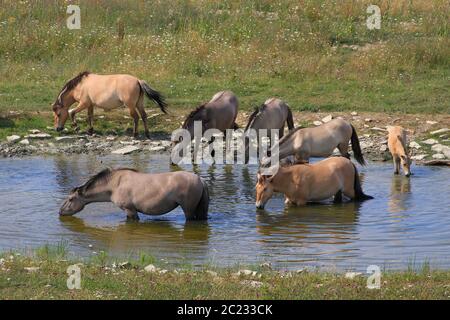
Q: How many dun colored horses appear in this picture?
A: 3